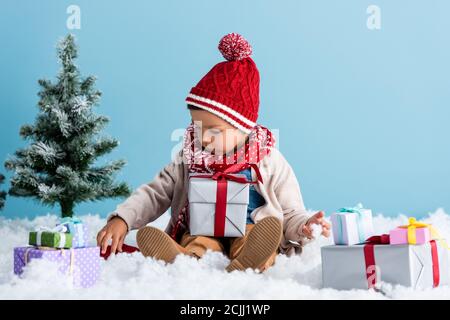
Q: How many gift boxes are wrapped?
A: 7